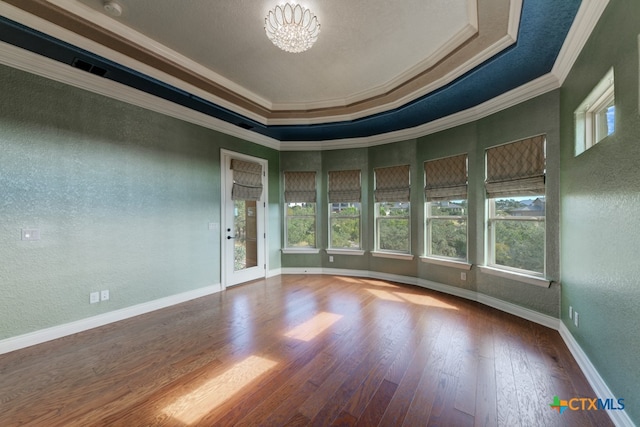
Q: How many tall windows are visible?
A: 5